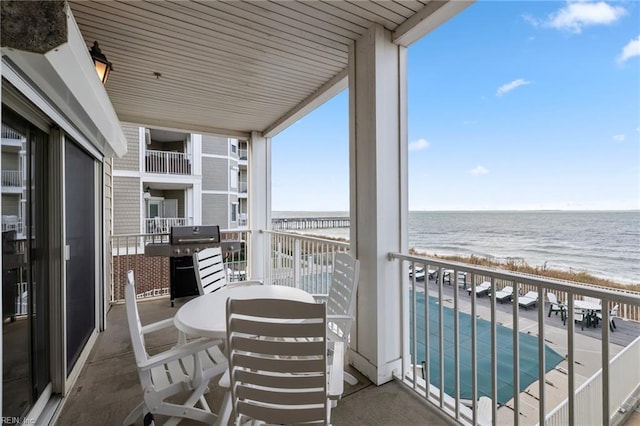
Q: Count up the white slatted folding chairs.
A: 4